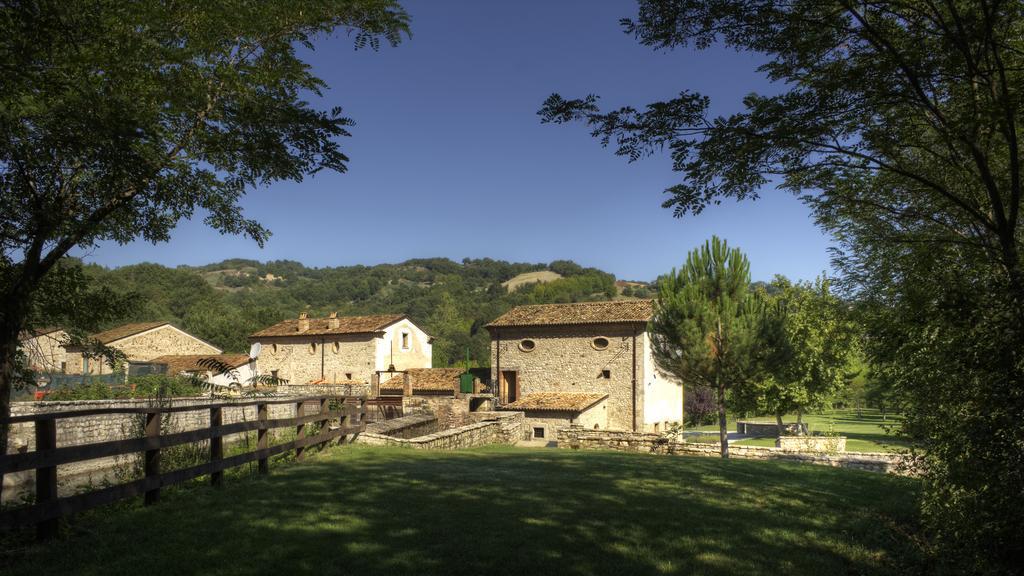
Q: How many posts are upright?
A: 8